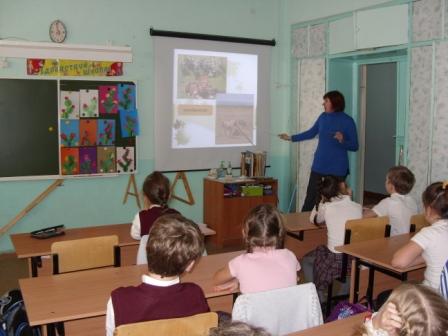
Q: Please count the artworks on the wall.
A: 12